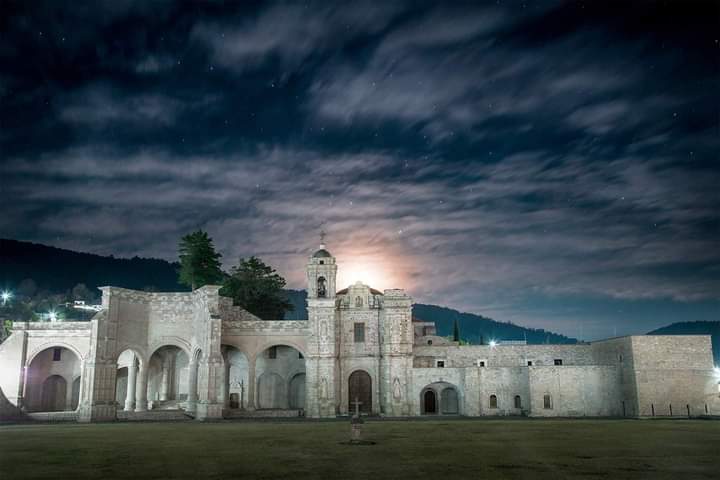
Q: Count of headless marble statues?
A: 0